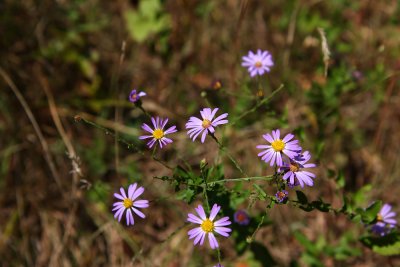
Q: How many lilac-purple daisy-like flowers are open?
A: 8